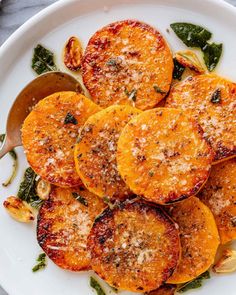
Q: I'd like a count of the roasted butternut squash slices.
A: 9